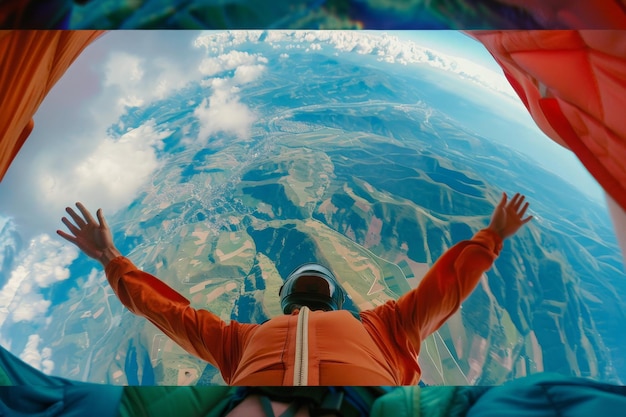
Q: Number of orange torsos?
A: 1